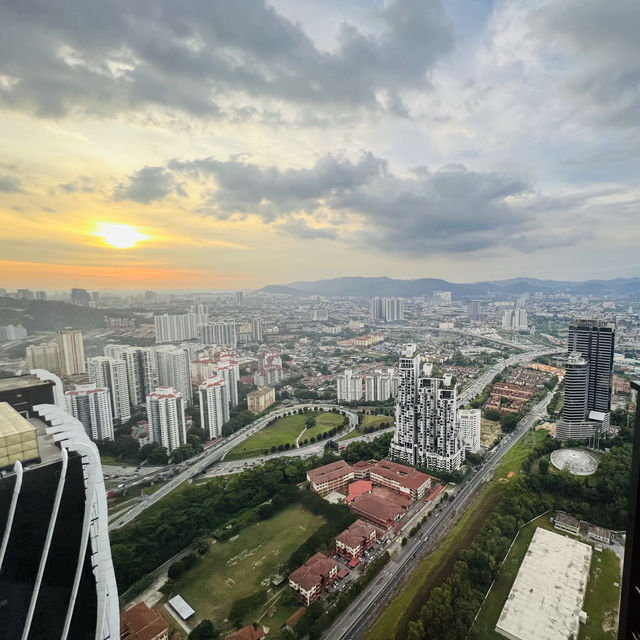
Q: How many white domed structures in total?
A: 1